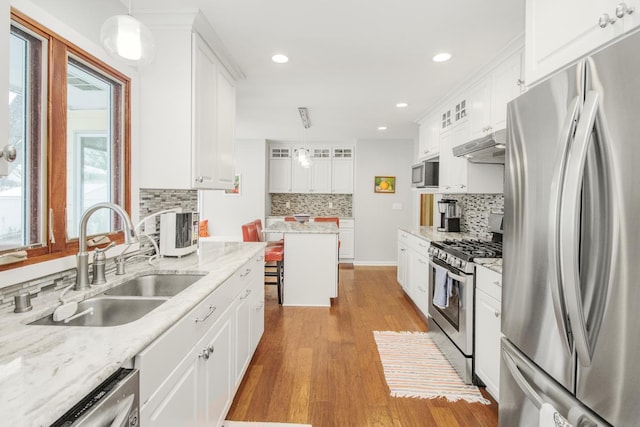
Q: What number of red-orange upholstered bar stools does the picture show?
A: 4